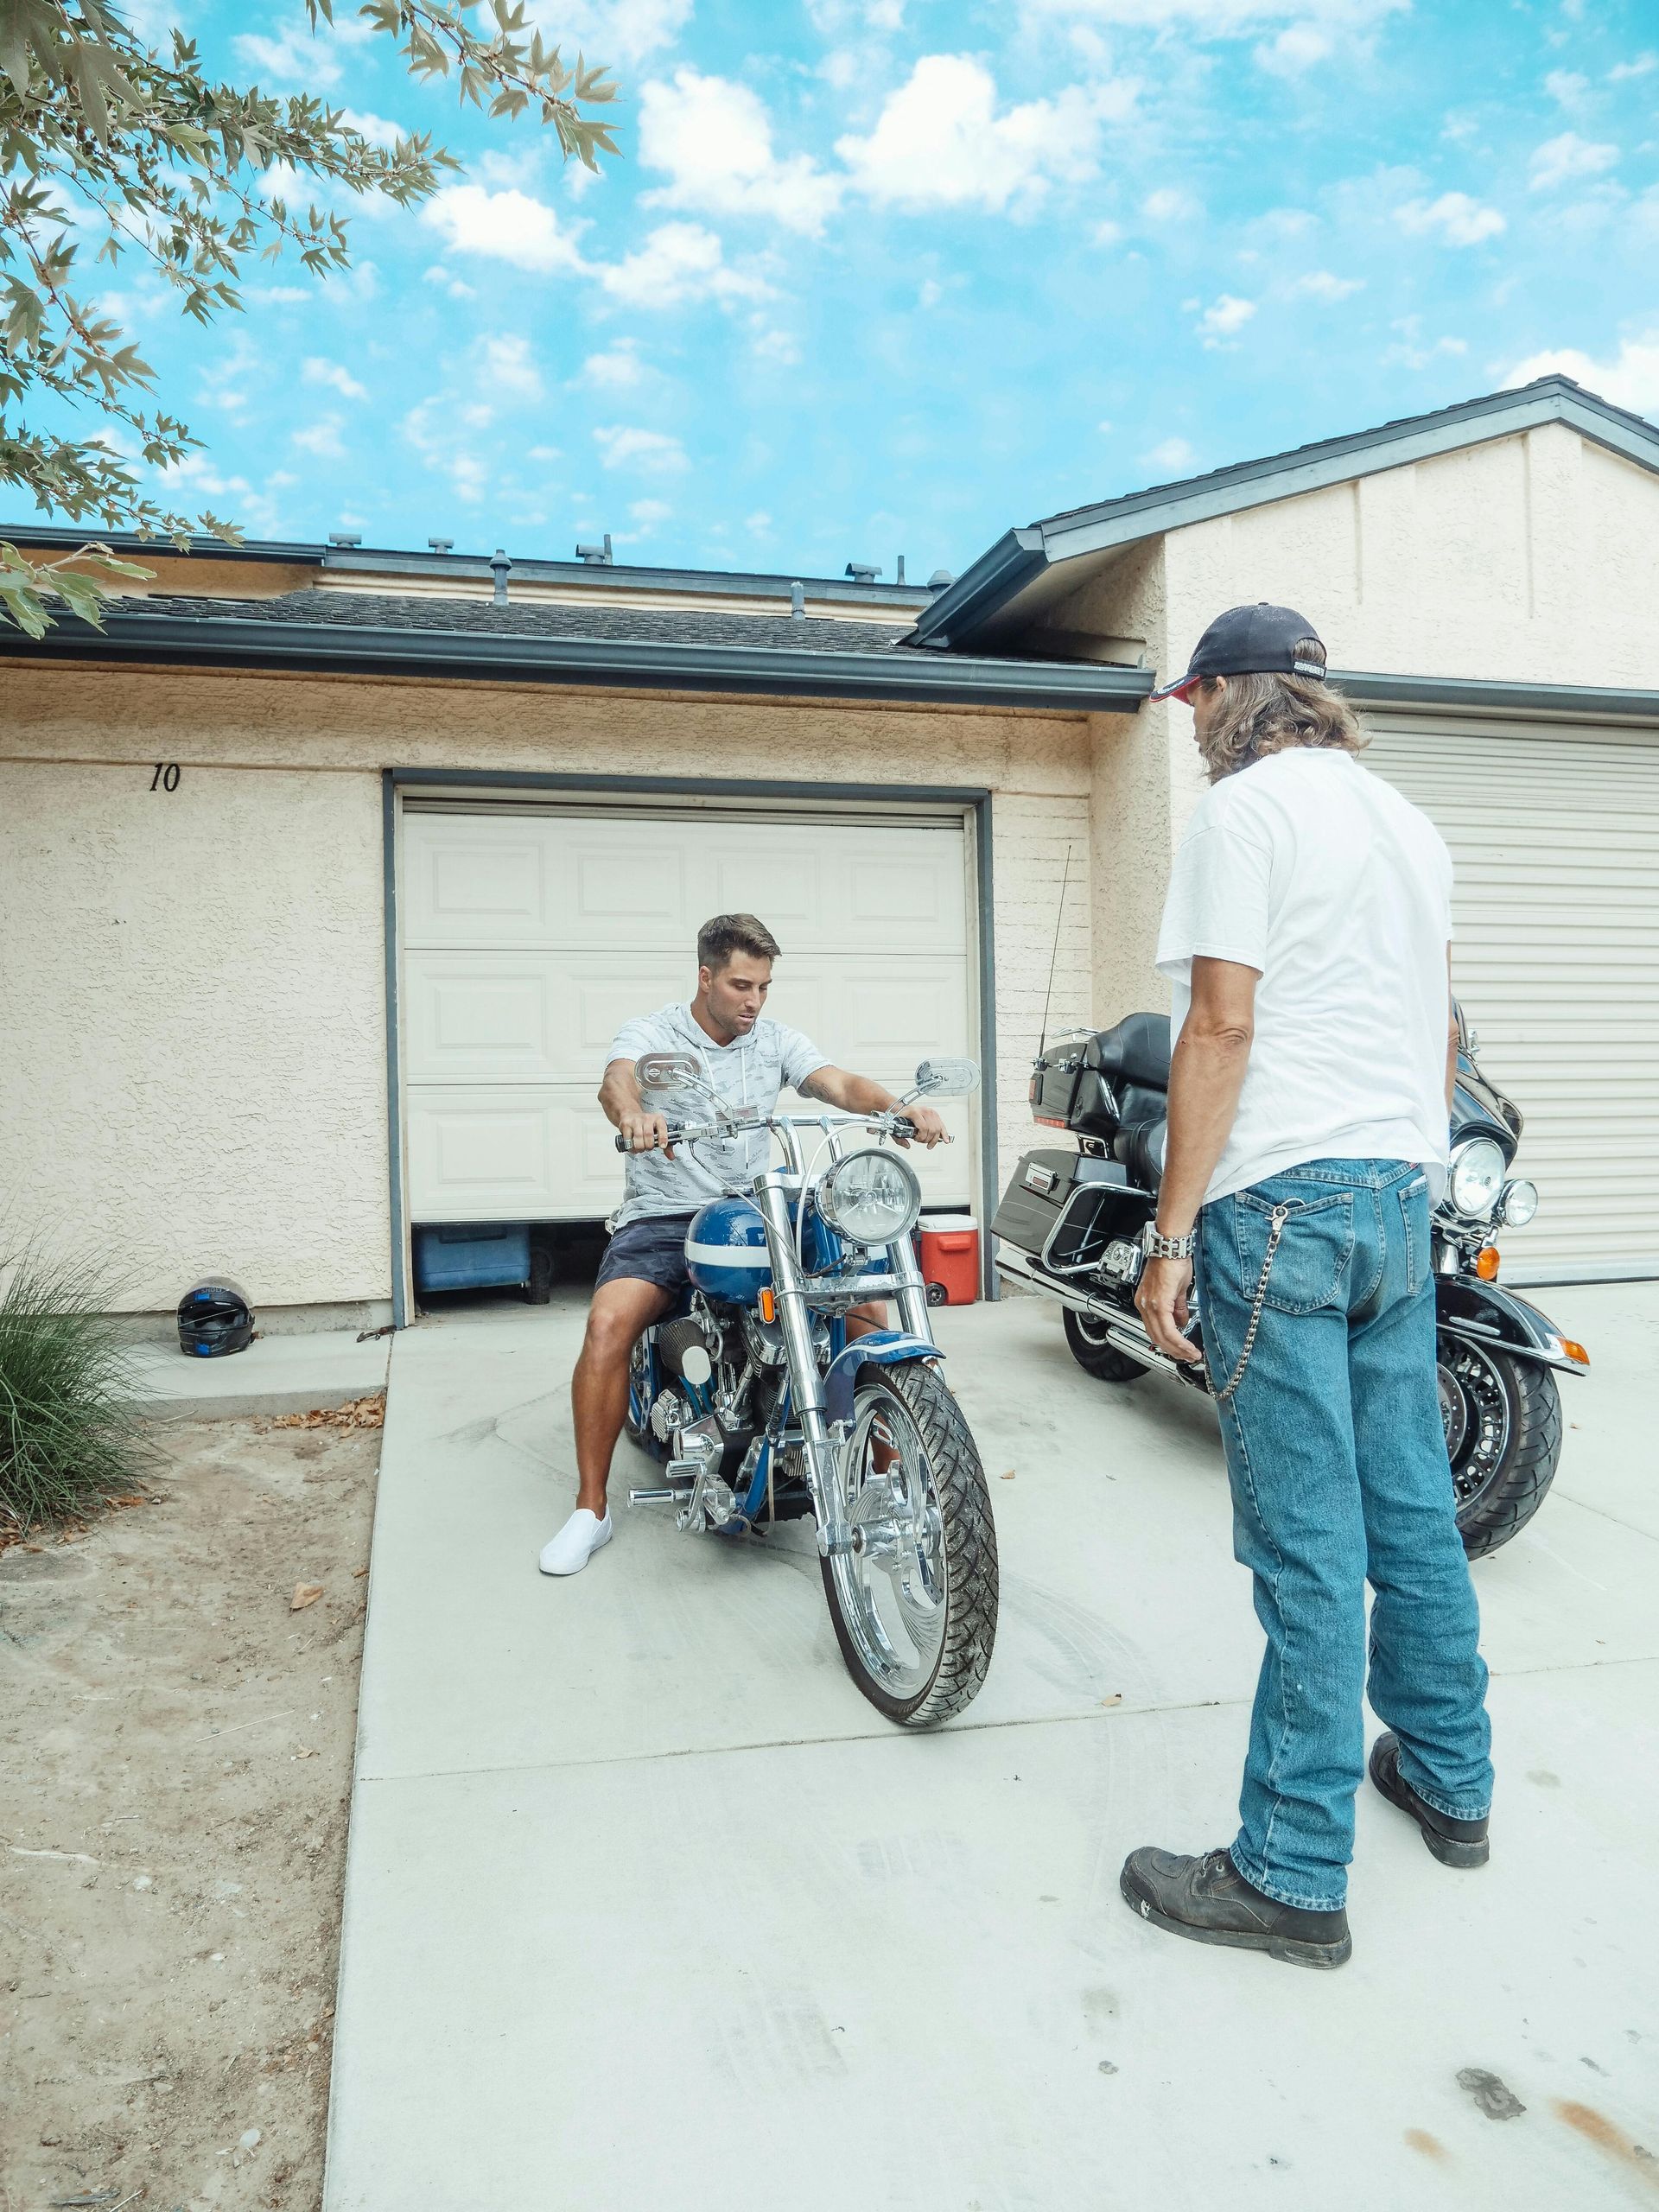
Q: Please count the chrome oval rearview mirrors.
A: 2